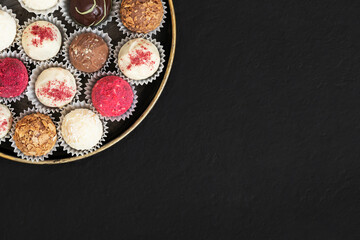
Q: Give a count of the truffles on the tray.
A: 13